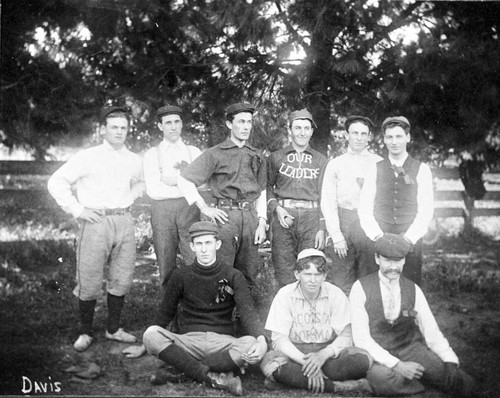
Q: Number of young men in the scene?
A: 9